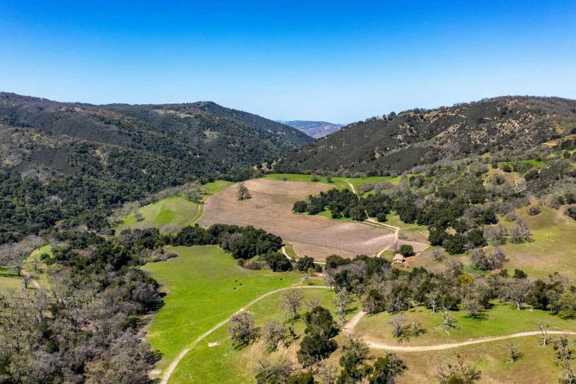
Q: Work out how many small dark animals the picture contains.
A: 4